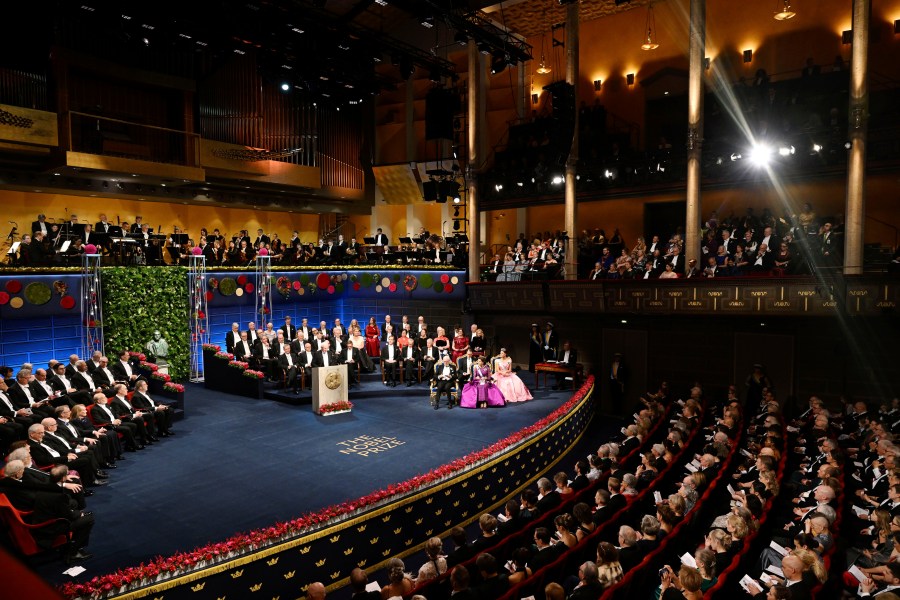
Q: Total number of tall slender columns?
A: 4